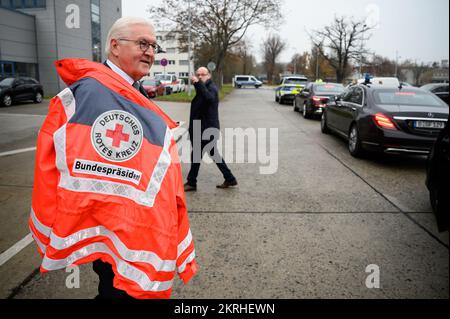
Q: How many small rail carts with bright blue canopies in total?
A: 0